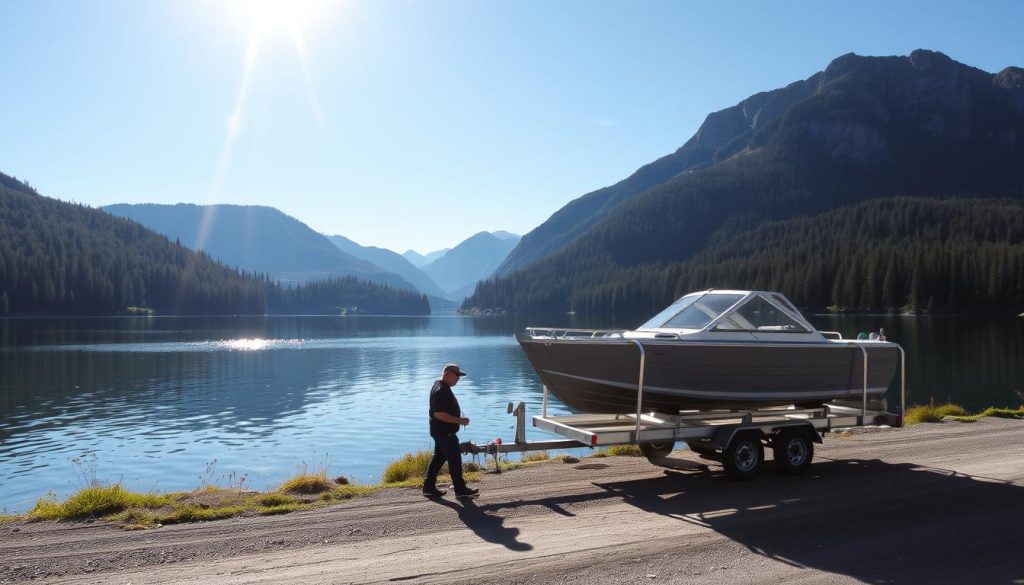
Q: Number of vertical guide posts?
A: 4